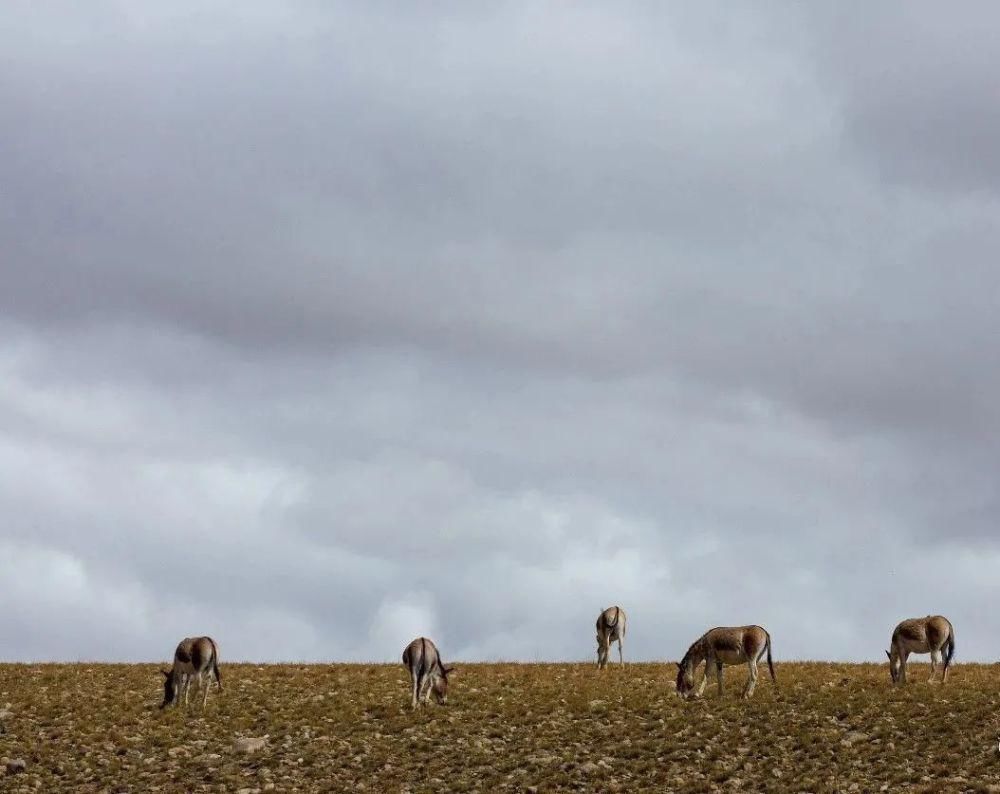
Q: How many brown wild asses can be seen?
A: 5